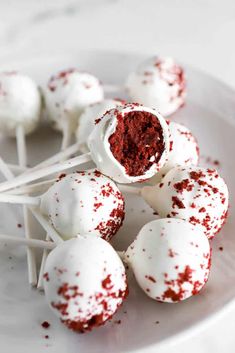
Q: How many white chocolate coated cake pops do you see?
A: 10